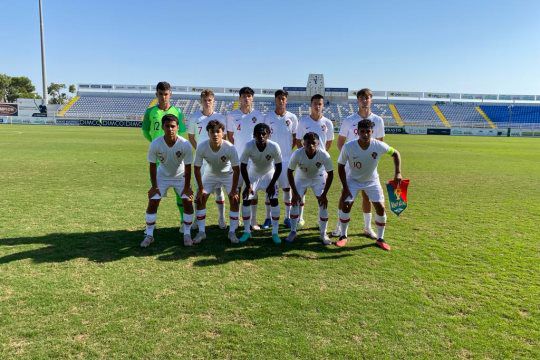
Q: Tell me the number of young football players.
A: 11